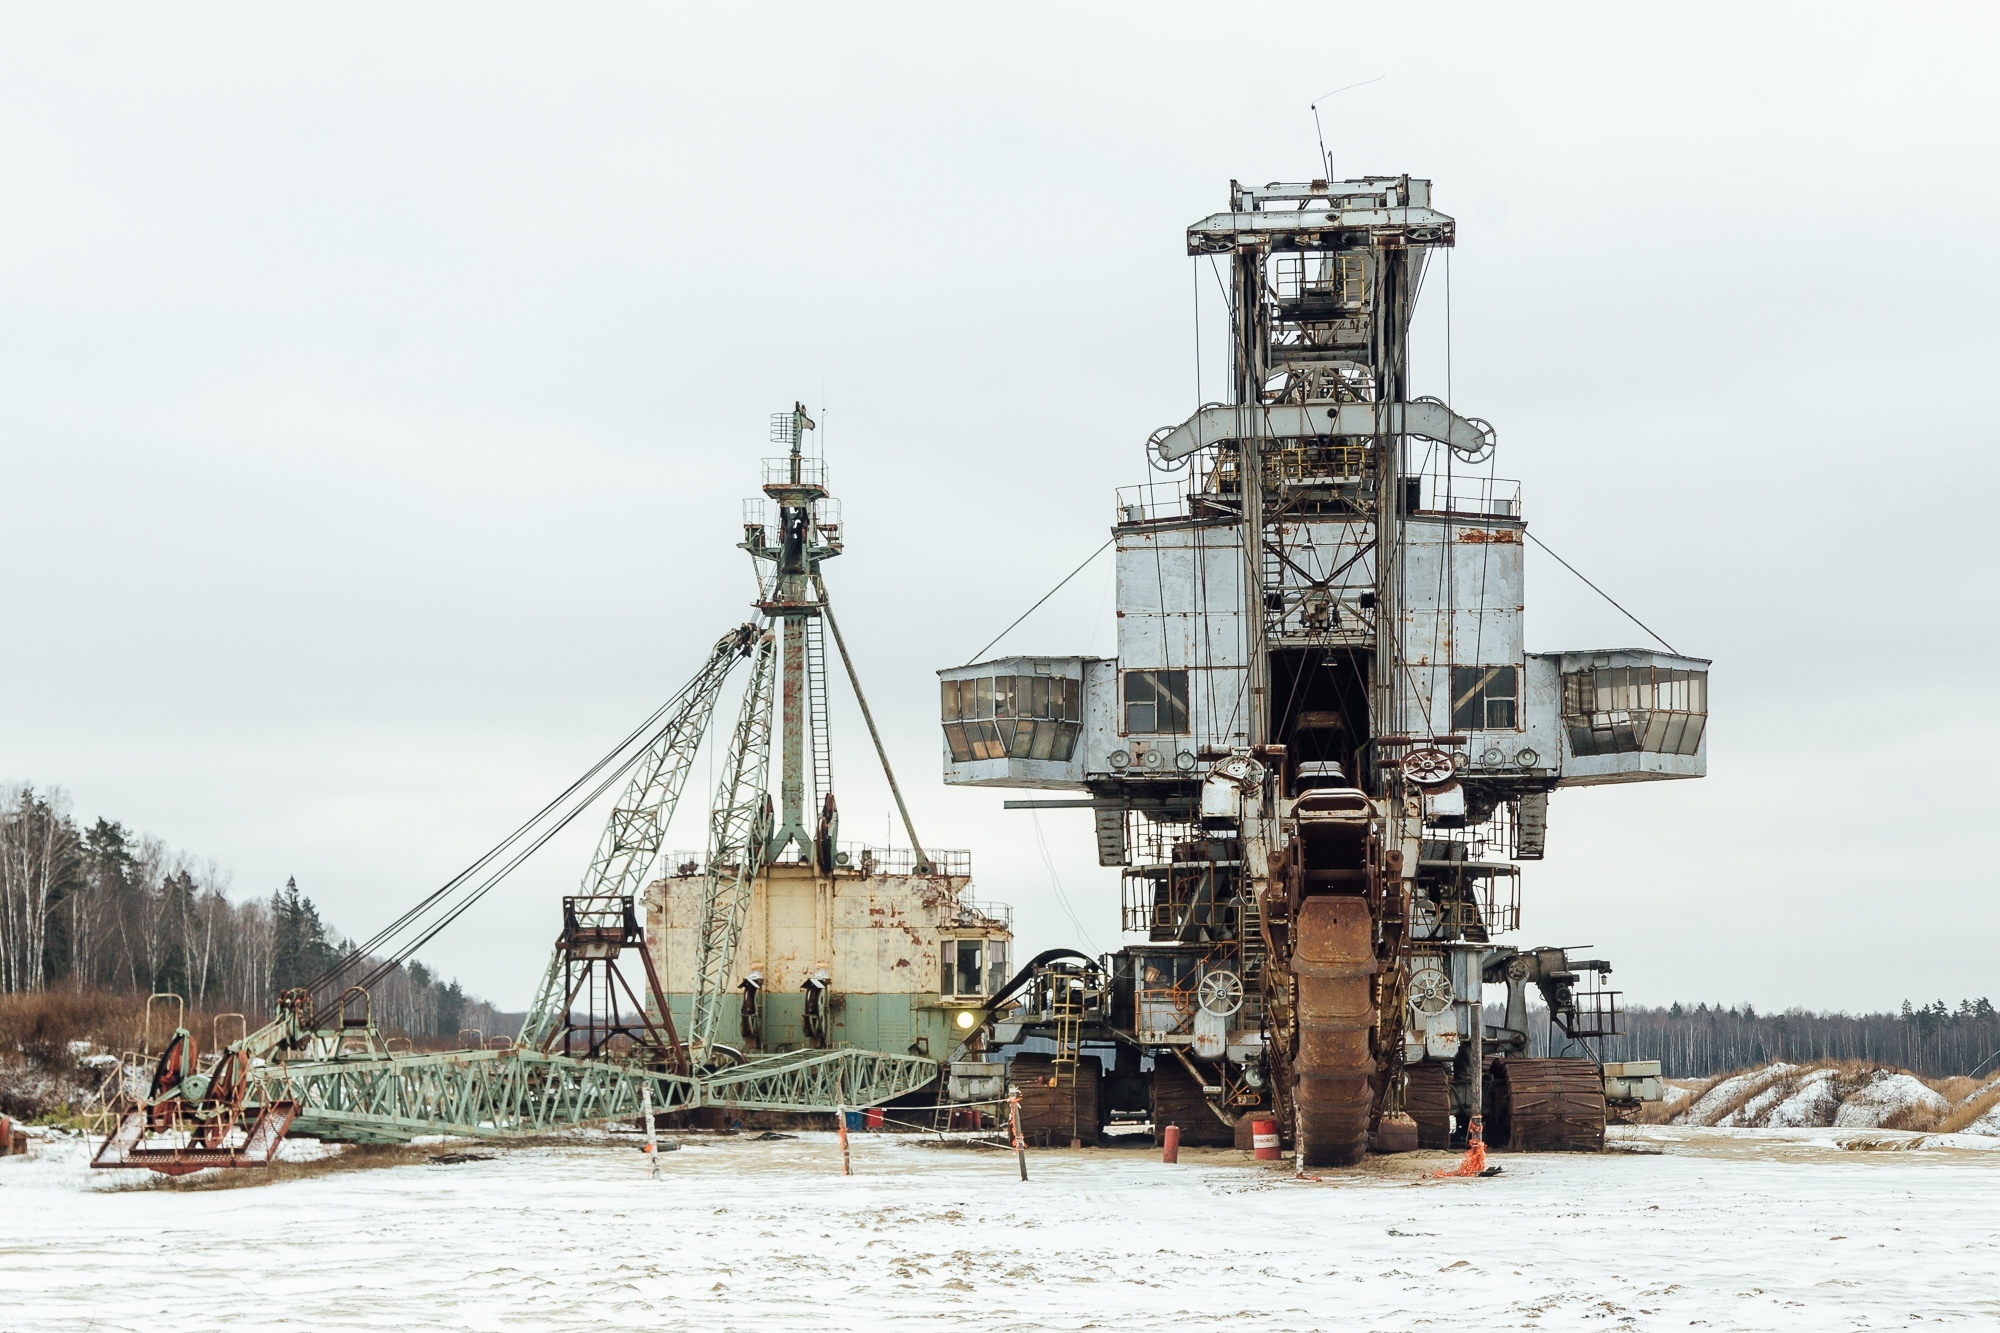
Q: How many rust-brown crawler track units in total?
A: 4